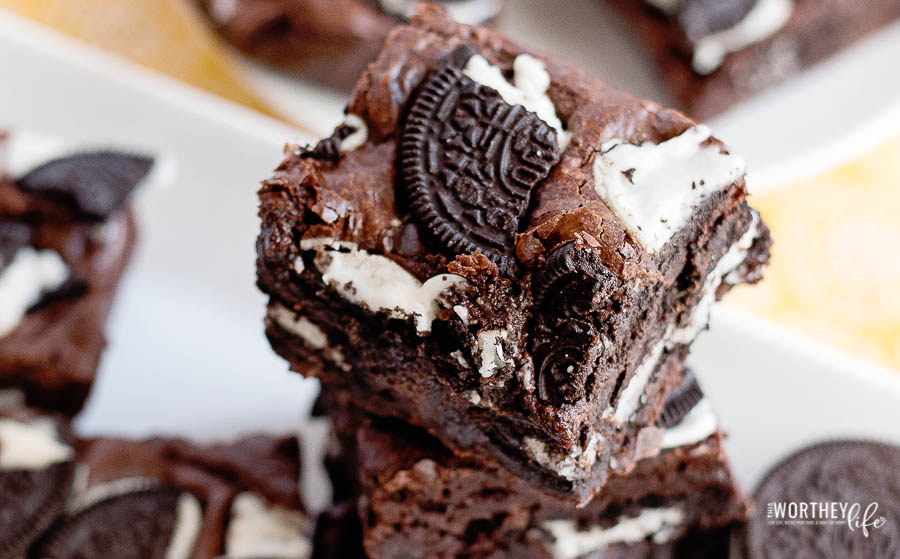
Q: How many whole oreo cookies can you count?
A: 1